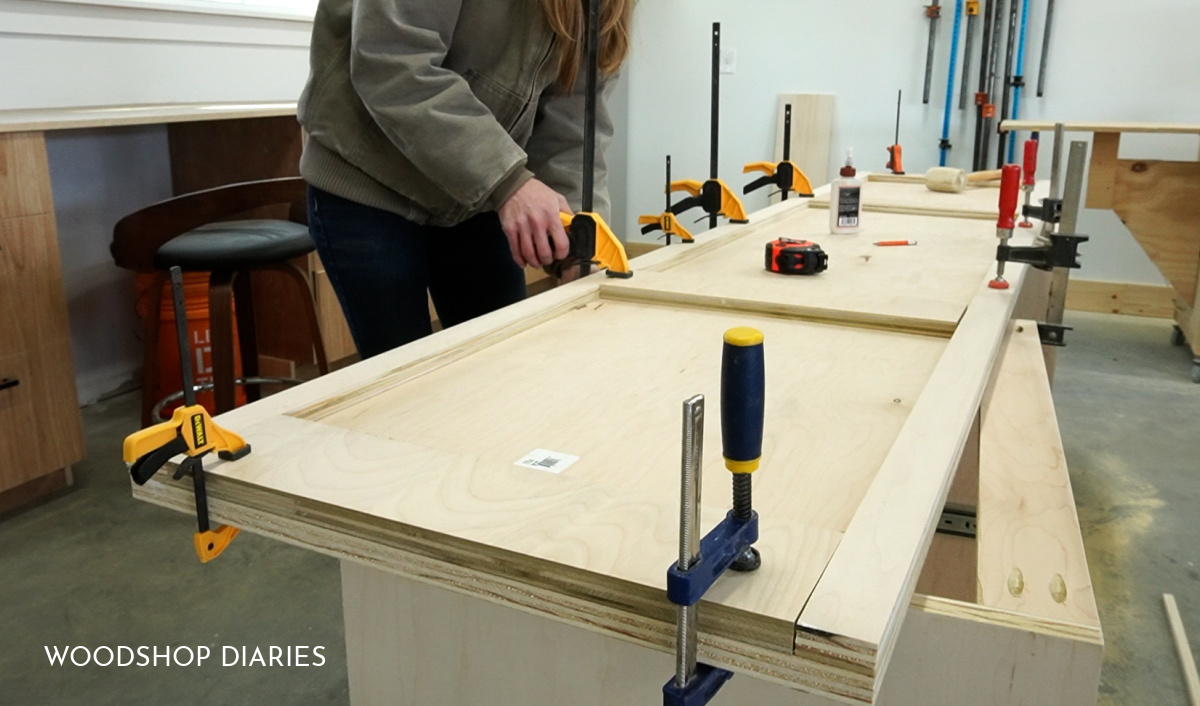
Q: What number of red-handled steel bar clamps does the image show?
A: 2